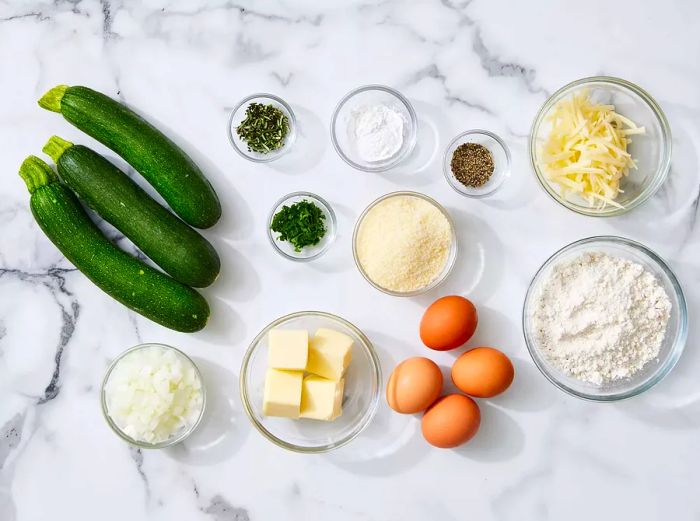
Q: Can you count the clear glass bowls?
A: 9